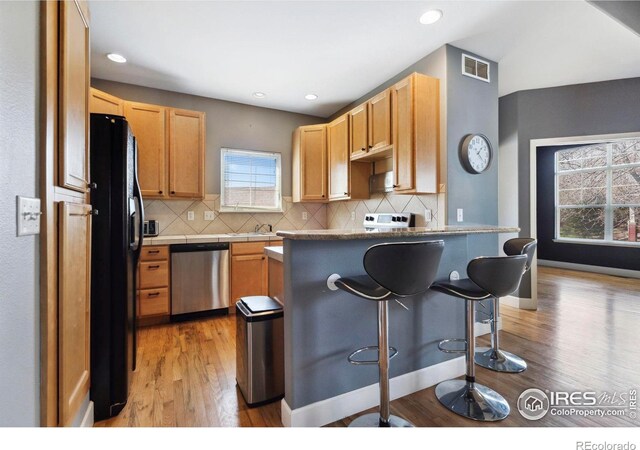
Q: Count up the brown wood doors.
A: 11